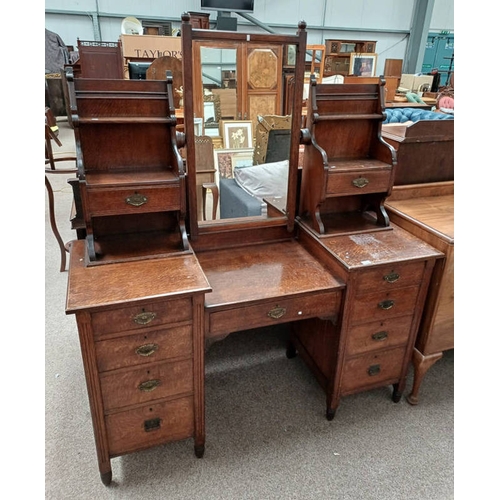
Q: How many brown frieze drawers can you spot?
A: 1